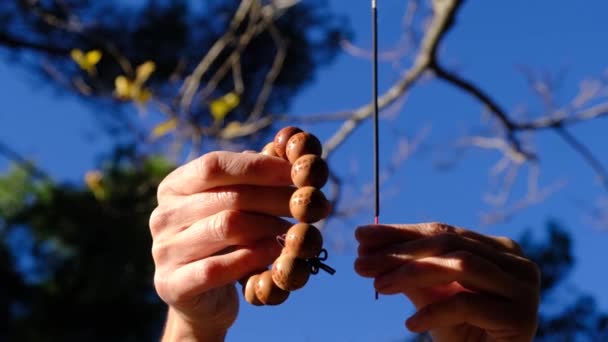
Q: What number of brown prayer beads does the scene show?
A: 9